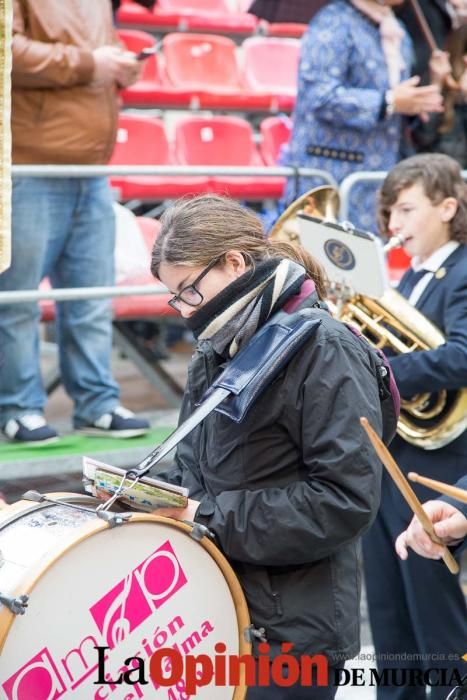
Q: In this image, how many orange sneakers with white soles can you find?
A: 0